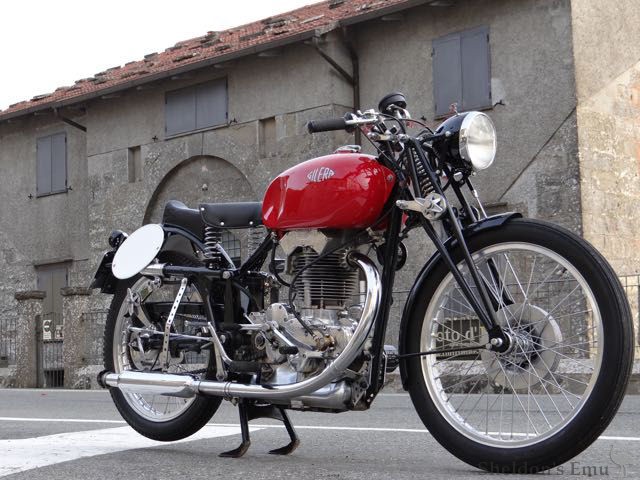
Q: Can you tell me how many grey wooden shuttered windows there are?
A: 3